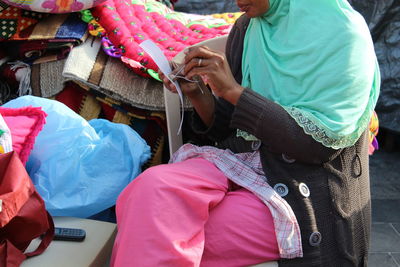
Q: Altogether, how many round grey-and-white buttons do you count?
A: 5